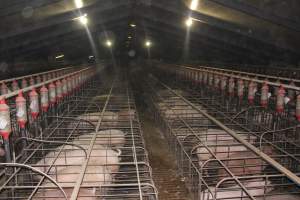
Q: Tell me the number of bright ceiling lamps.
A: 6